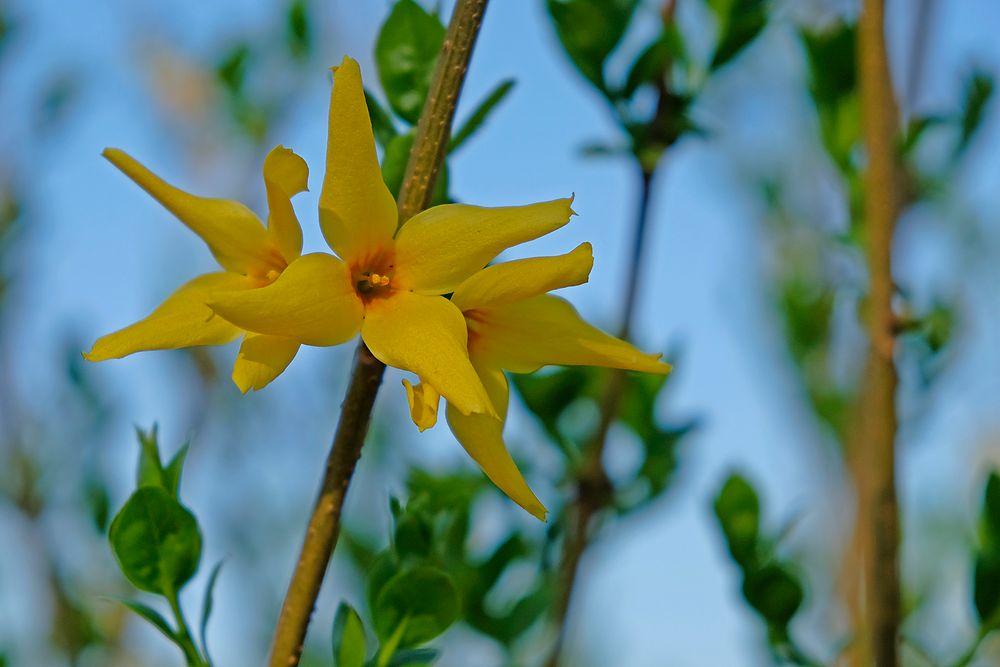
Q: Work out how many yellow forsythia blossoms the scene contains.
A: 3